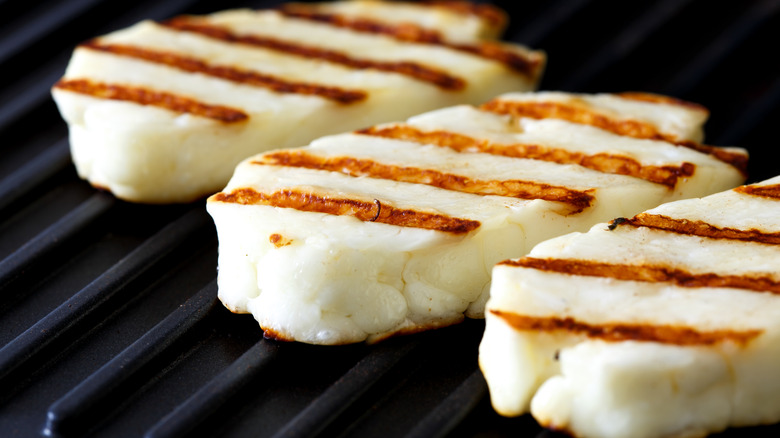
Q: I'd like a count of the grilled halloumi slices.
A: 3